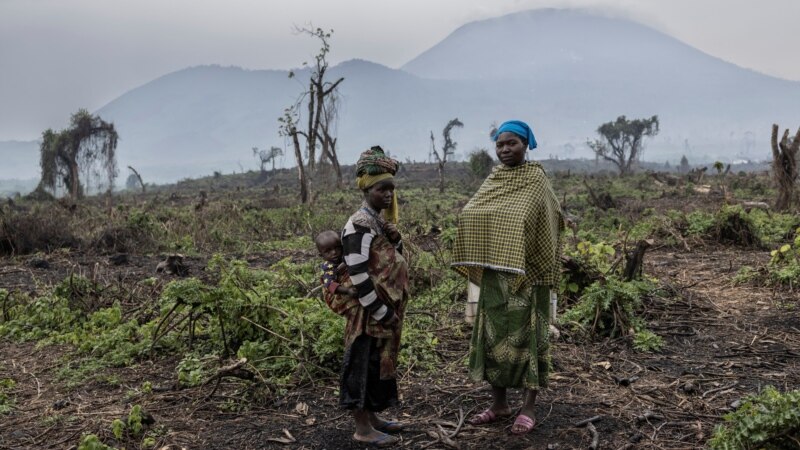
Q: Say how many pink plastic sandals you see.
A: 2